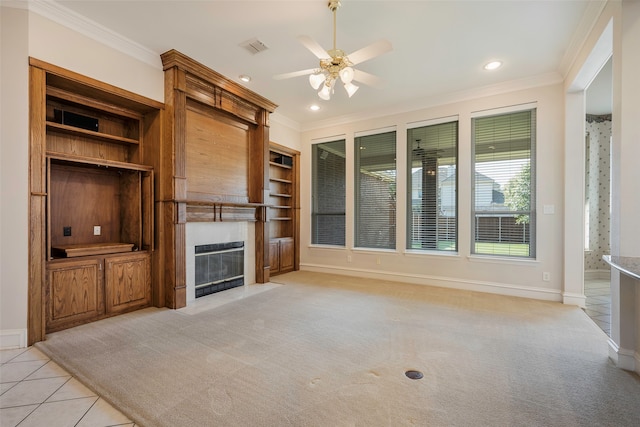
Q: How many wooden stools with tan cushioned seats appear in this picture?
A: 0